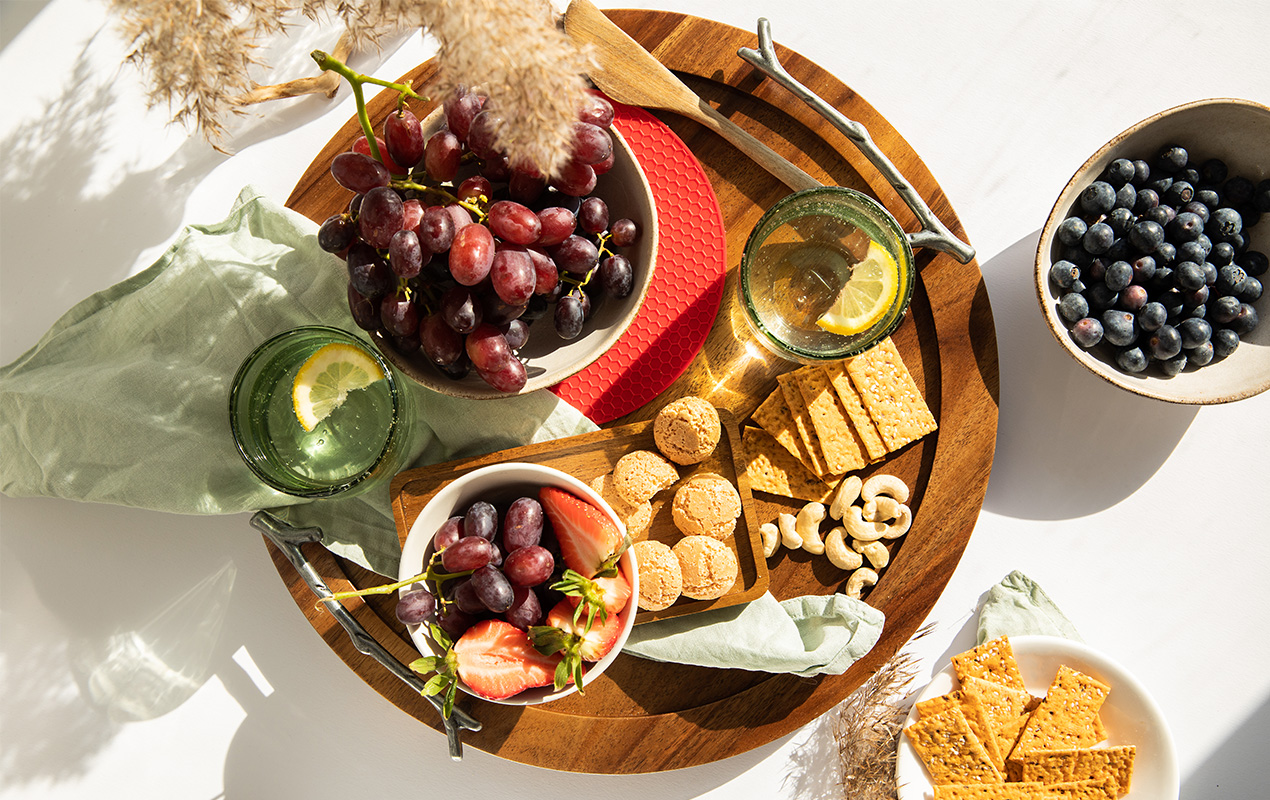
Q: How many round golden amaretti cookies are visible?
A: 6